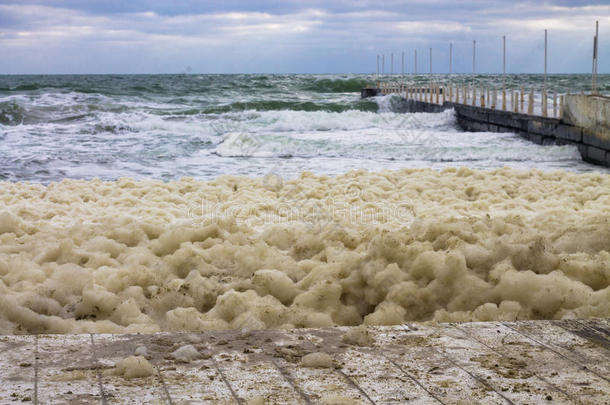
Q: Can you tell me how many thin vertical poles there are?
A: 11